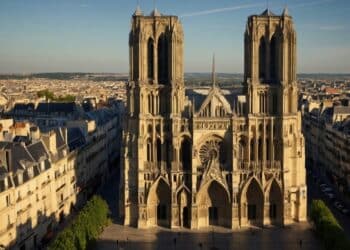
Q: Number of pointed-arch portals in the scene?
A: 5